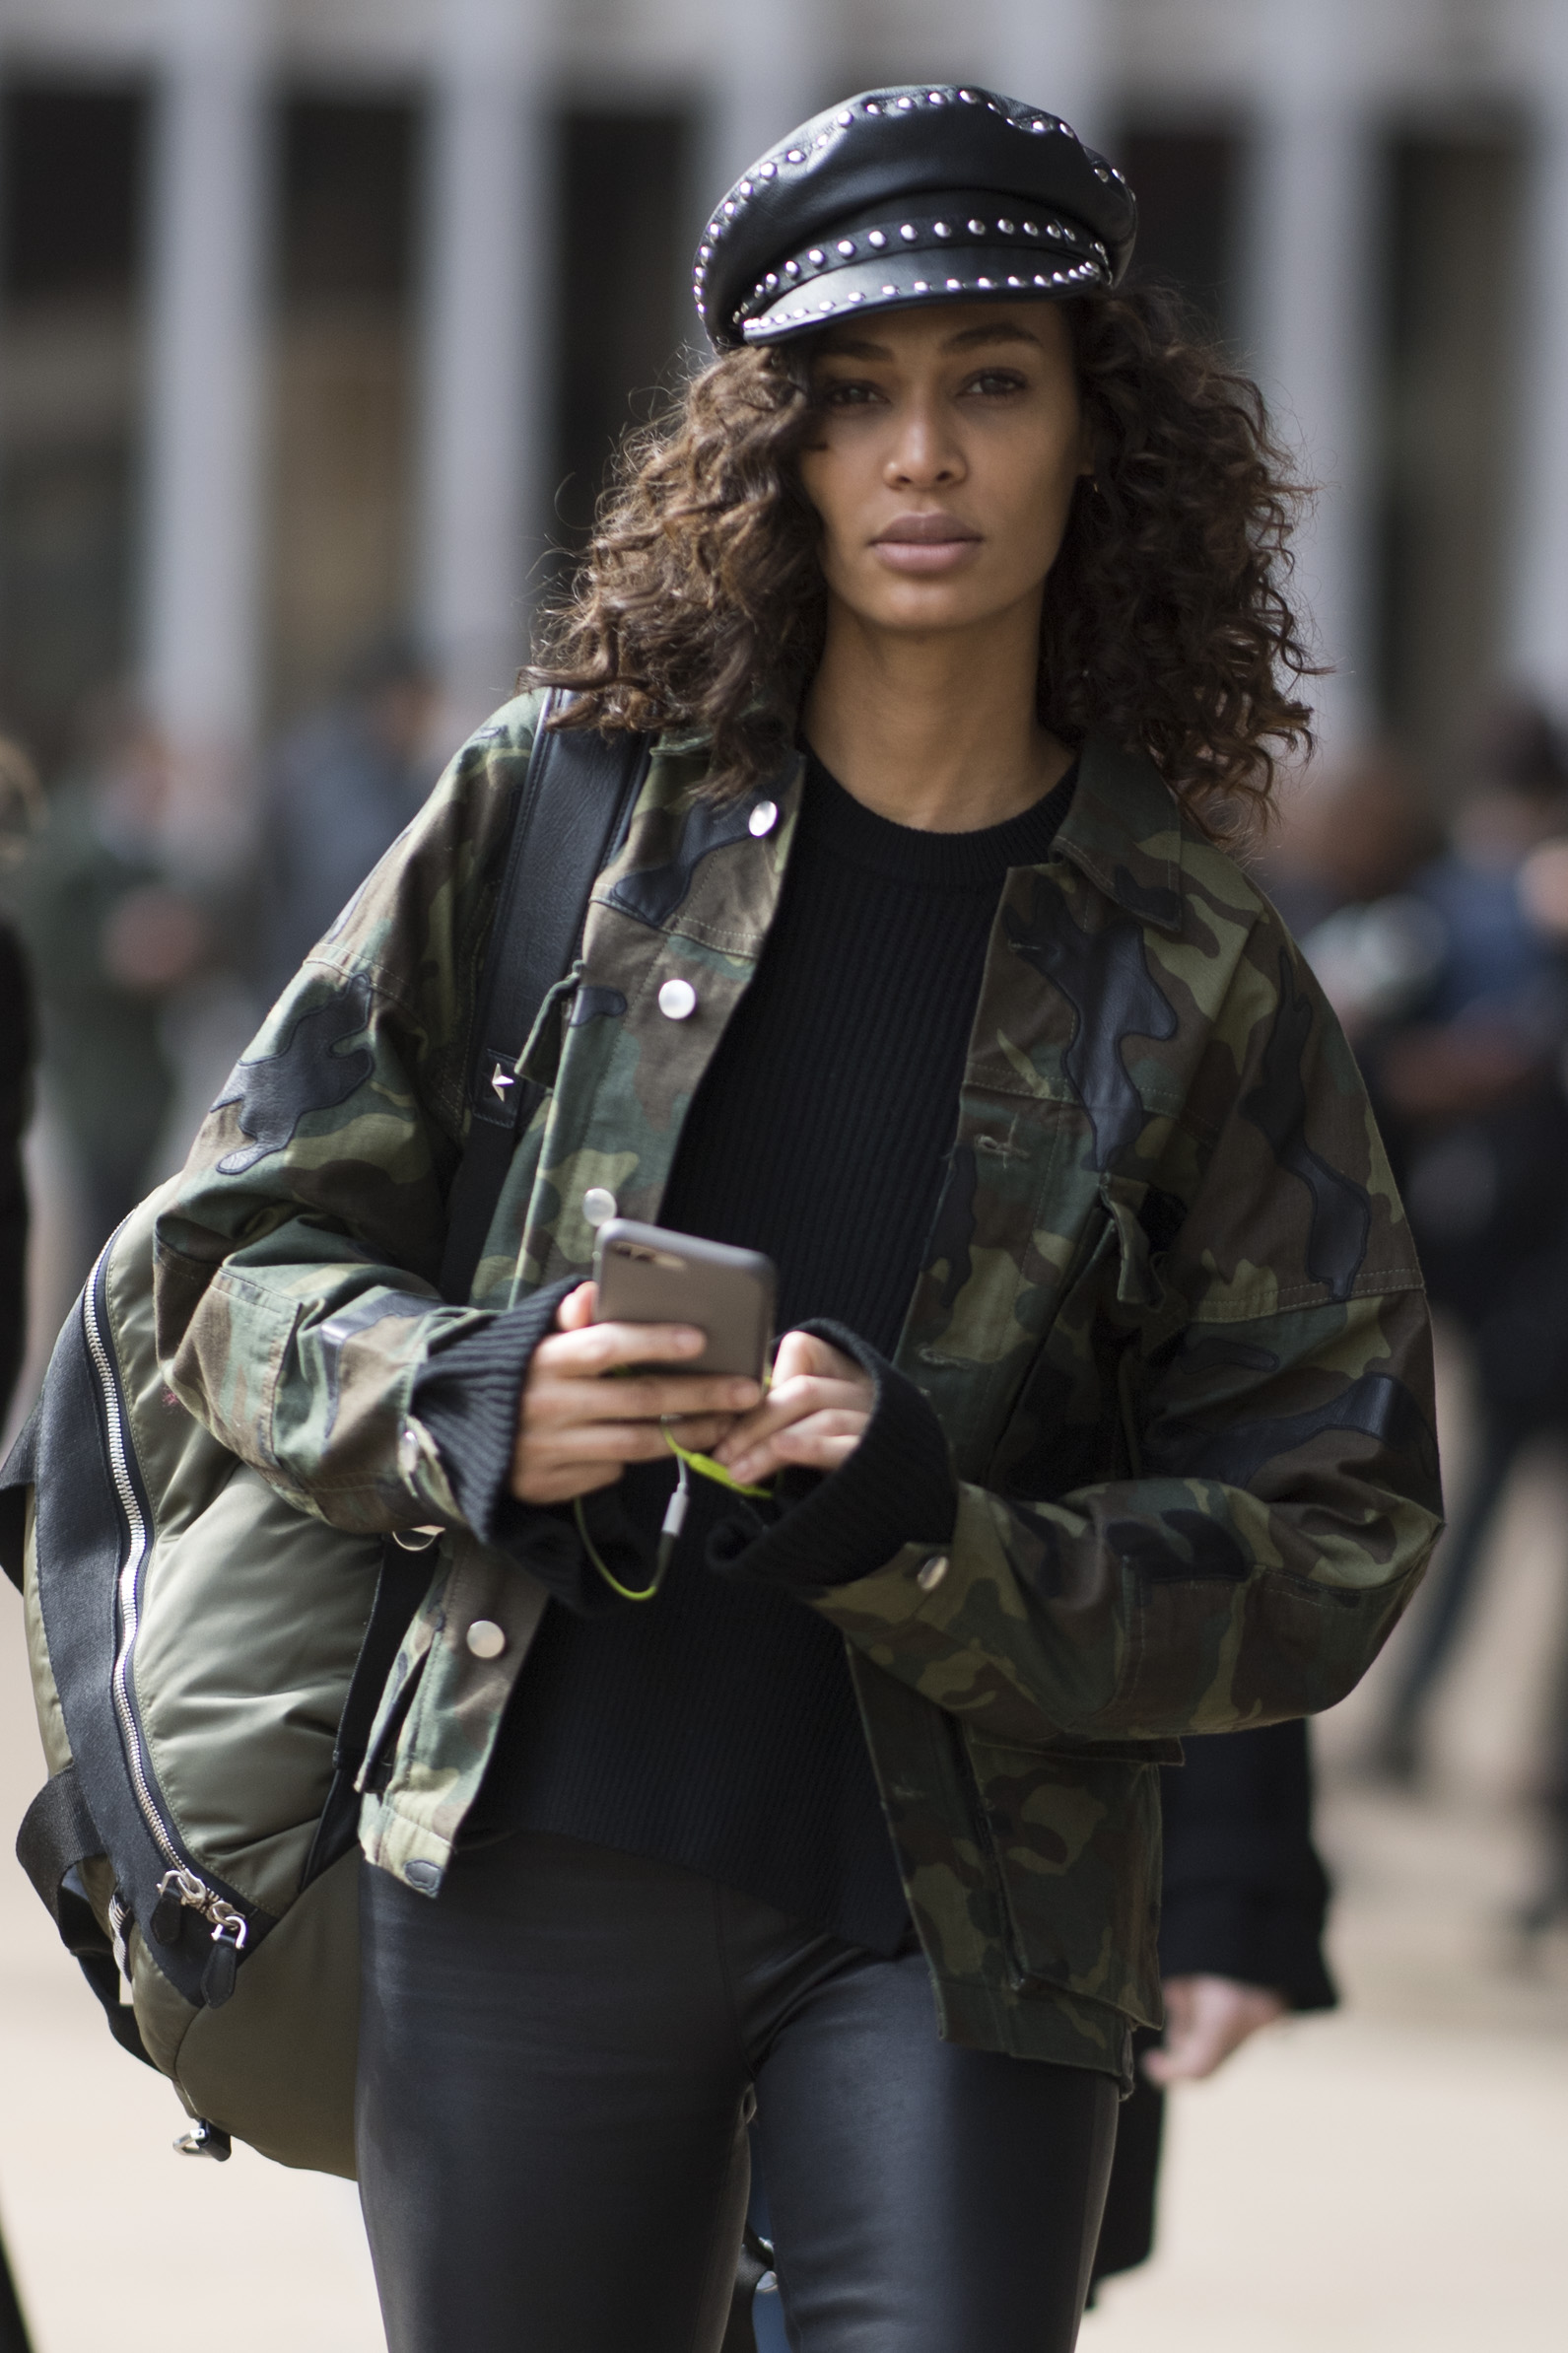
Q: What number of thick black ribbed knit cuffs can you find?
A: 2